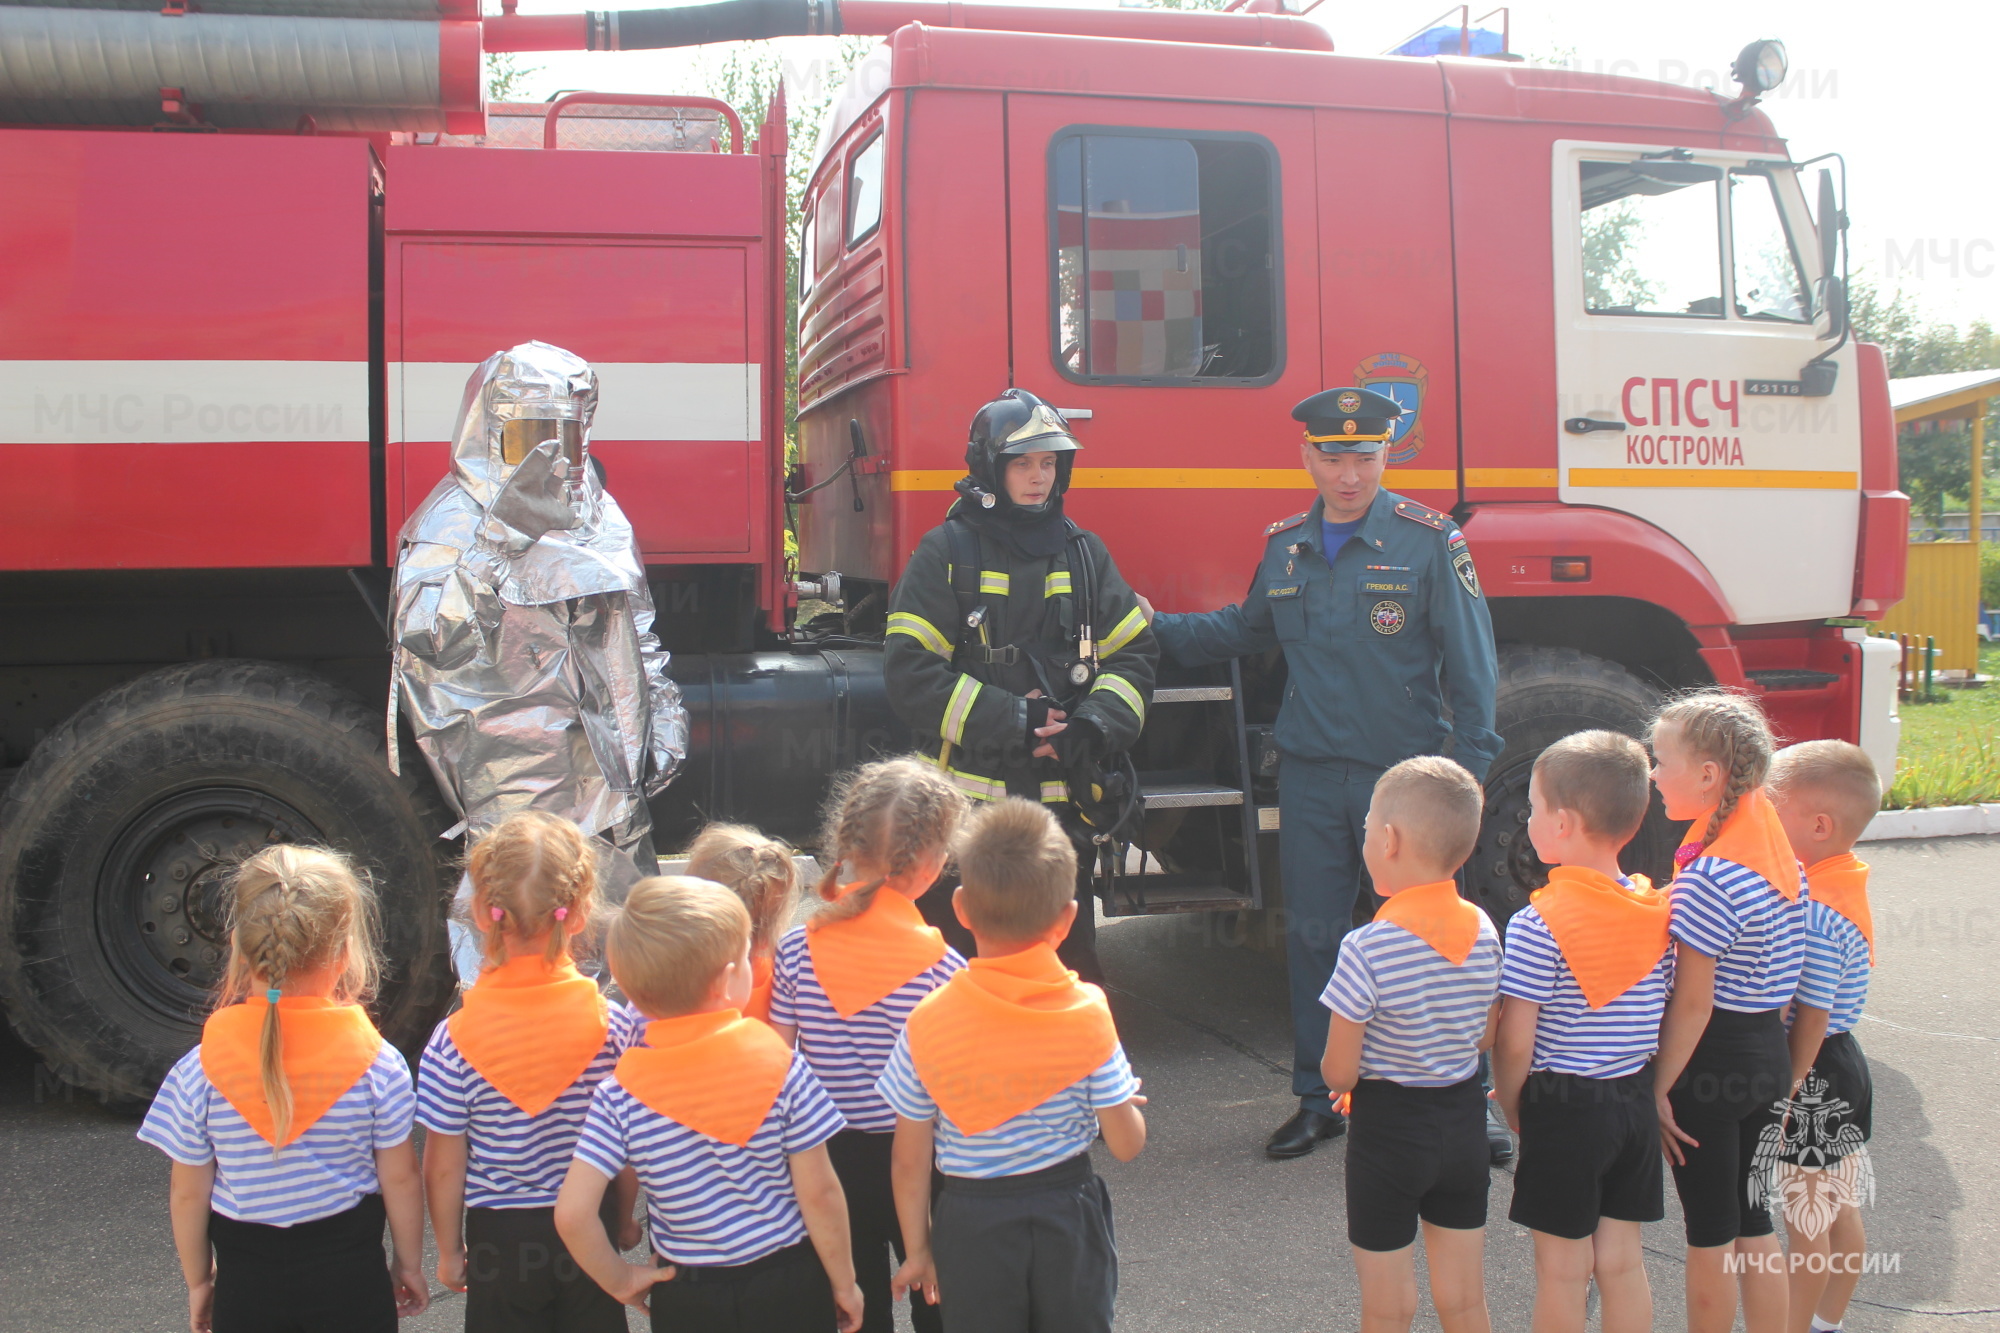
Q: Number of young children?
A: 10